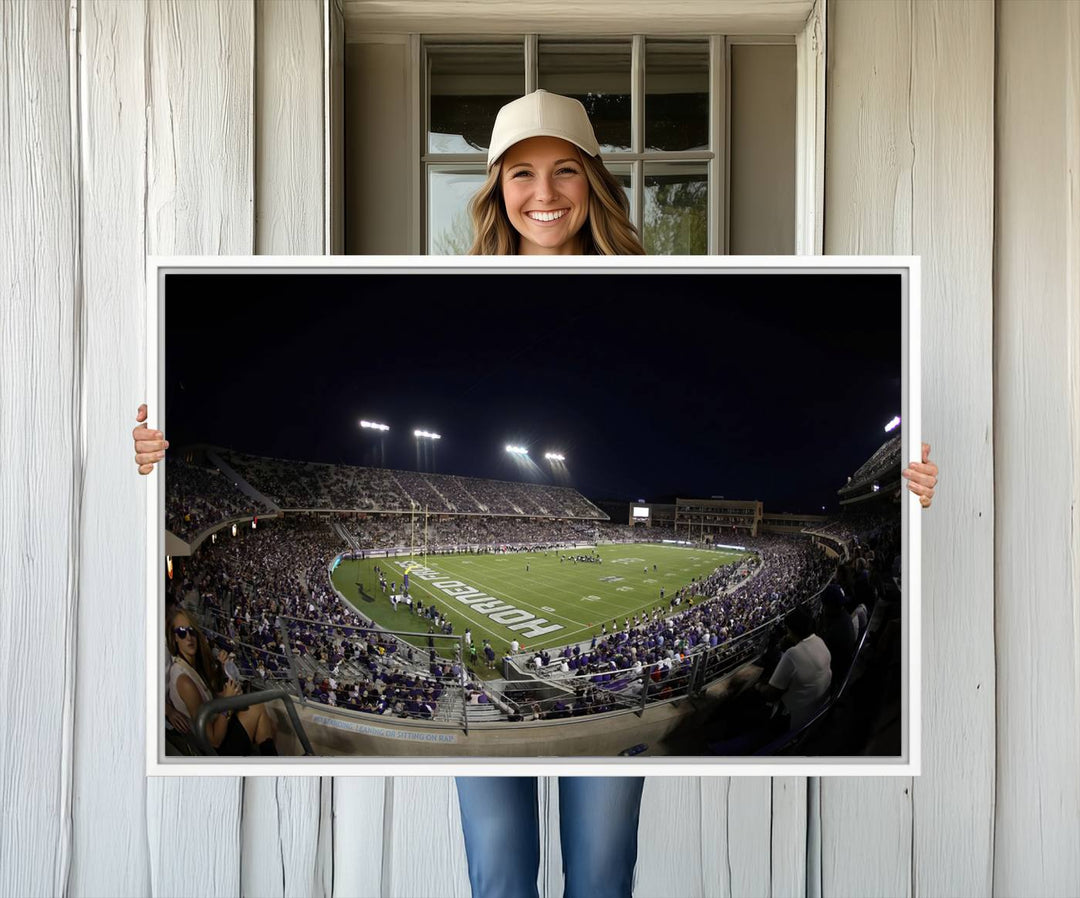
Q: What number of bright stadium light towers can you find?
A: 5